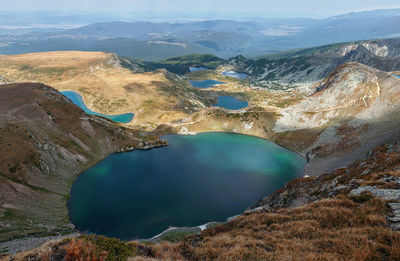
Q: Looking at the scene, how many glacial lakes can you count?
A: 6